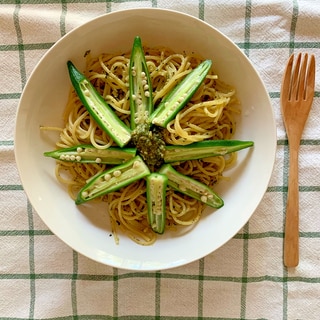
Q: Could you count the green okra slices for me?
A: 8